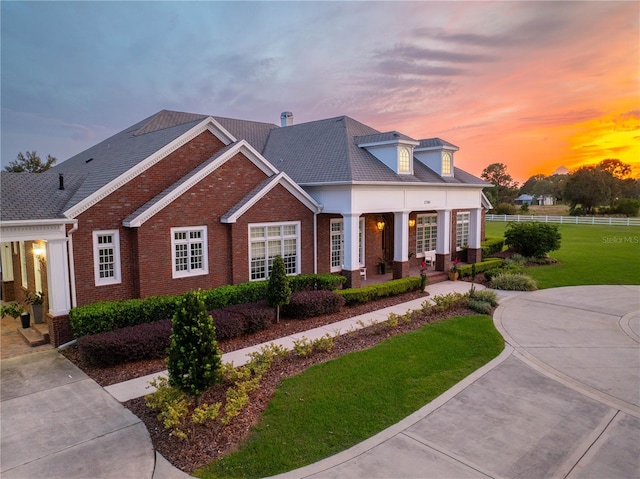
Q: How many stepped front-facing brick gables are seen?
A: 3